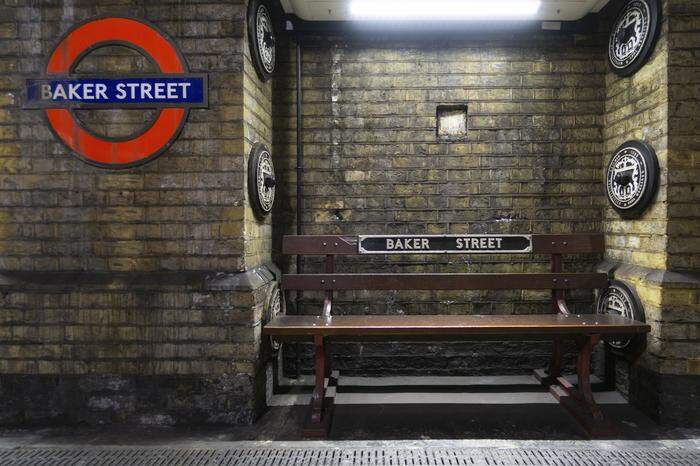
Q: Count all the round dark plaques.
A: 6